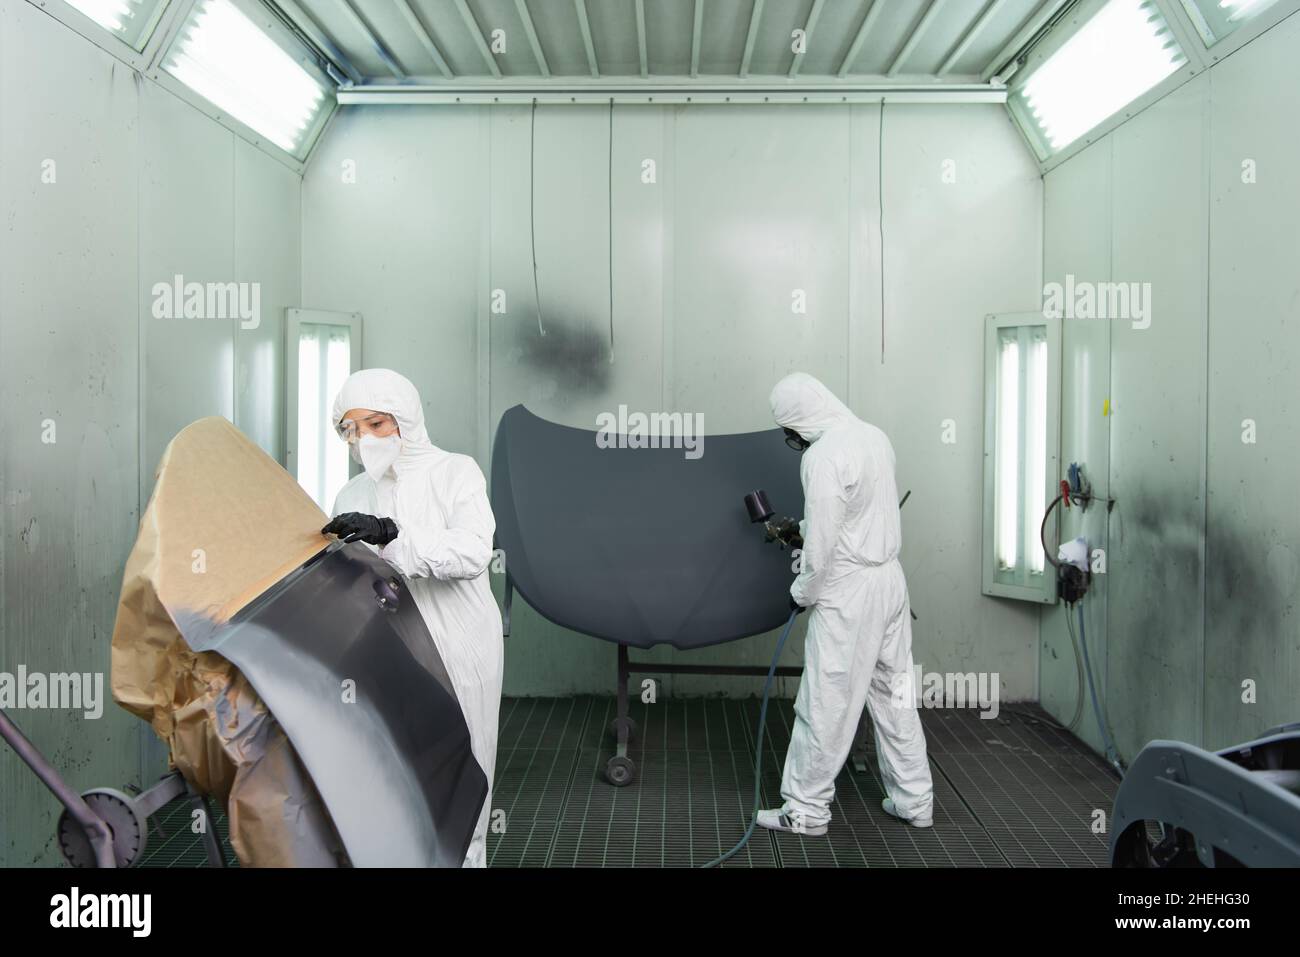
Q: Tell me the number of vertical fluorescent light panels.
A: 2